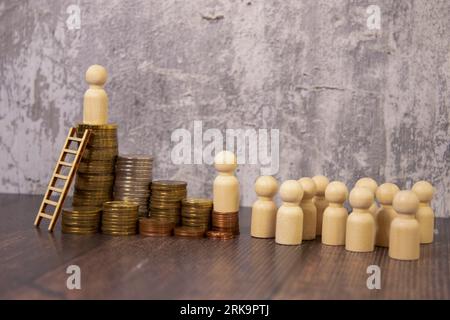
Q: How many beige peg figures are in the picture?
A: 12